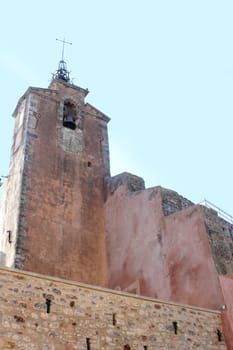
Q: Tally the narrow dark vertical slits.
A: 6